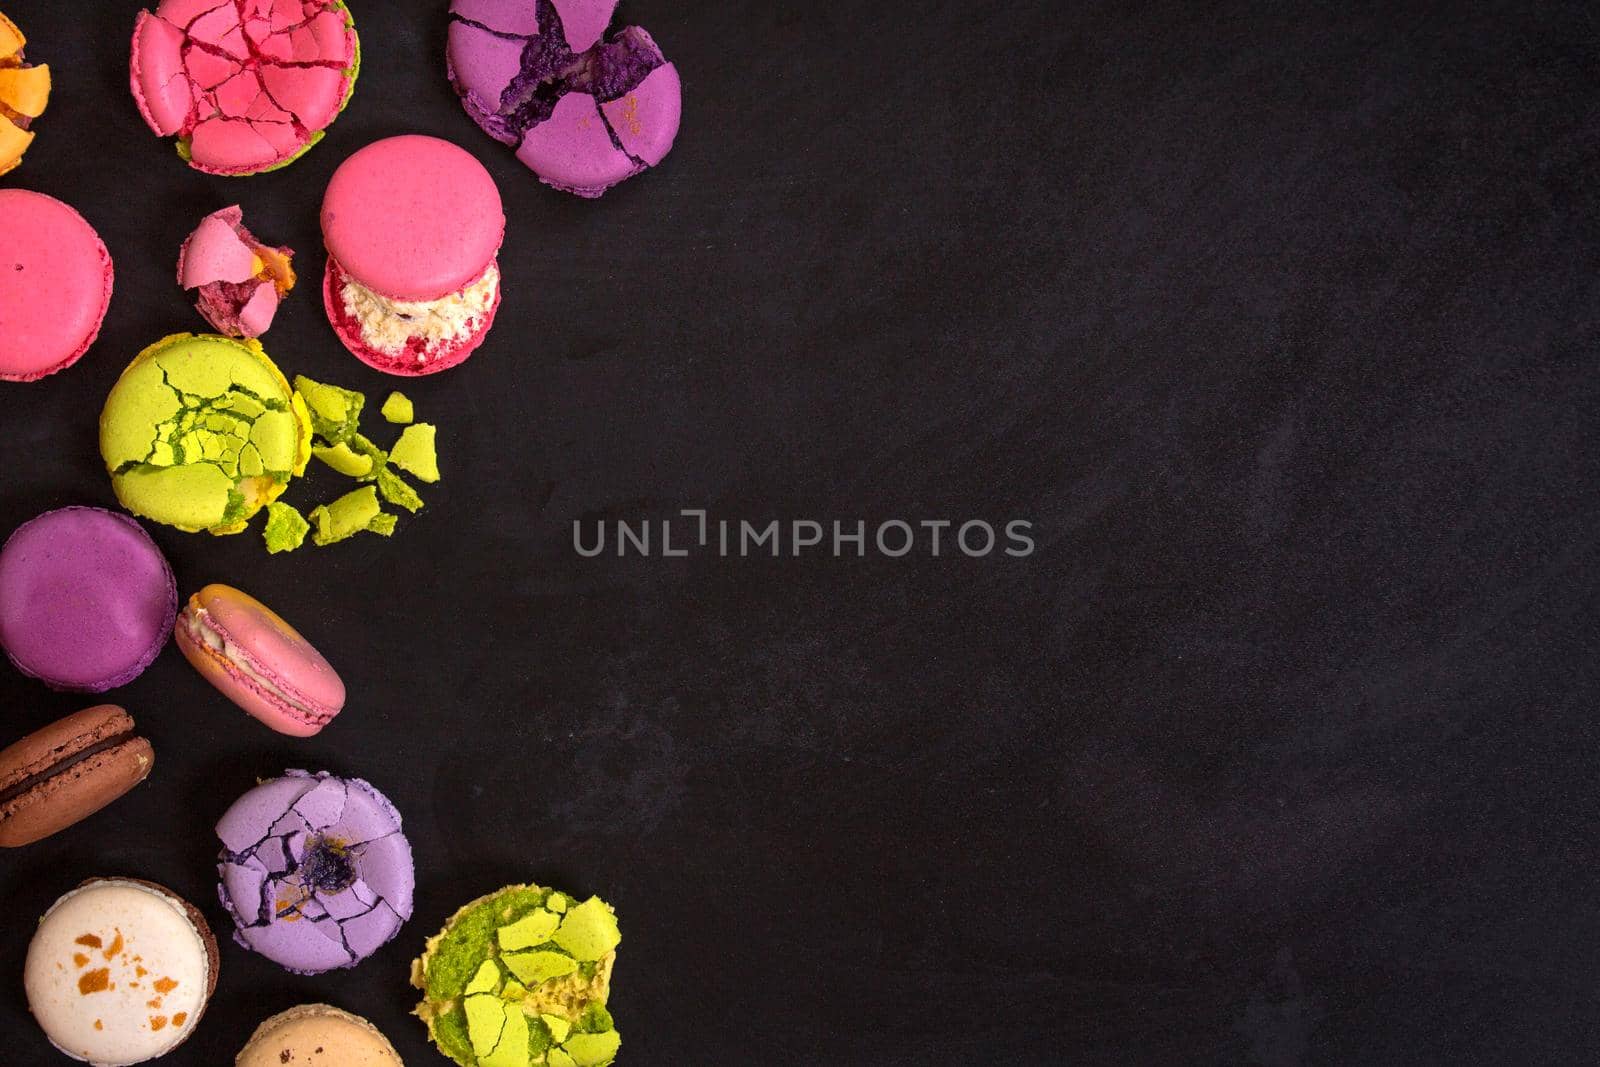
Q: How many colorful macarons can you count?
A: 14